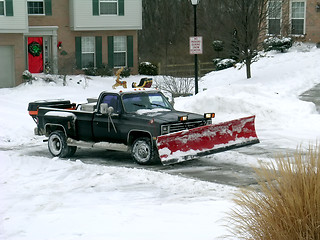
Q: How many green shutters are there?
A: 8